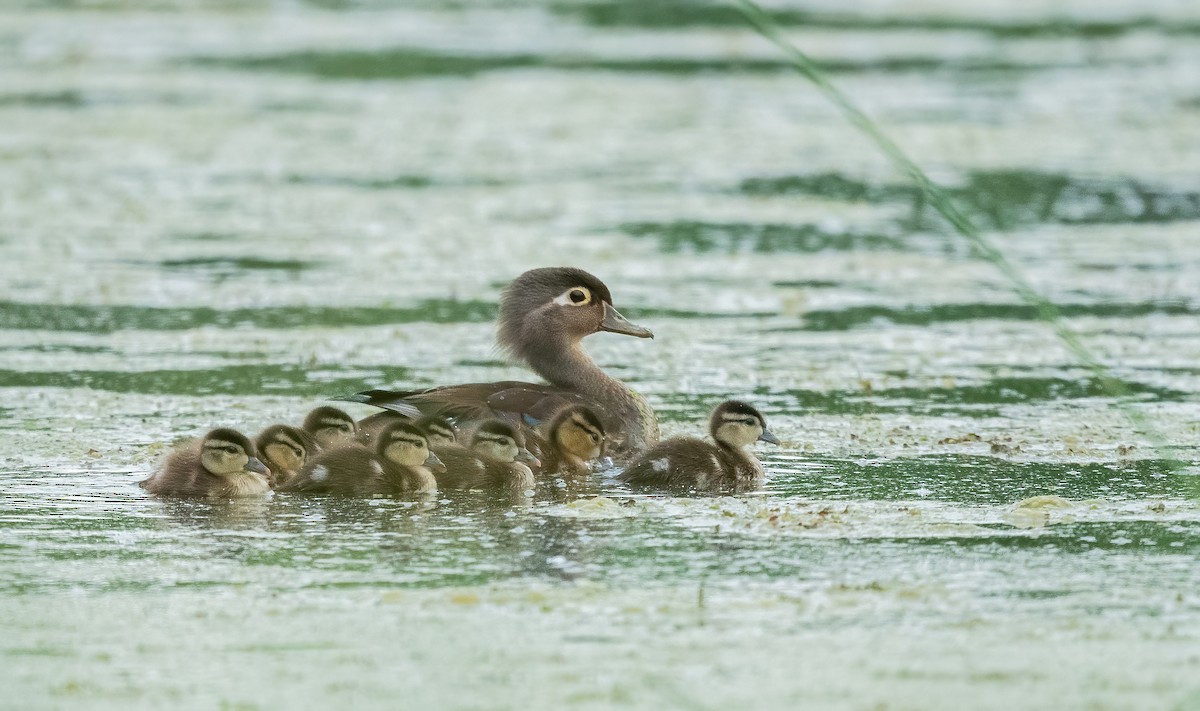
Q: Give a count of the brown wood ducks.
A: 9